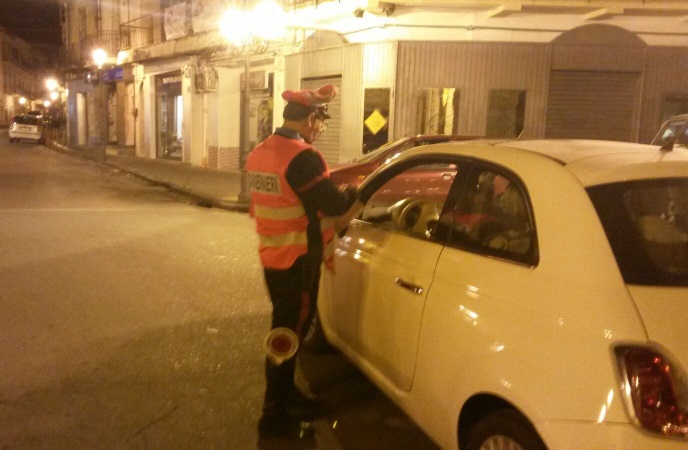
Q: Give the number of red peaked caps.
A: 1